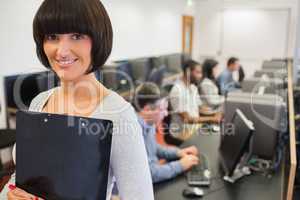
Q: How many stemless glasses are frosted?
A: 0